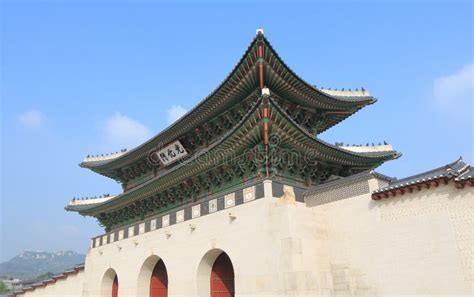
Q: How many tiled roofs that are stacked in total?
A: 2